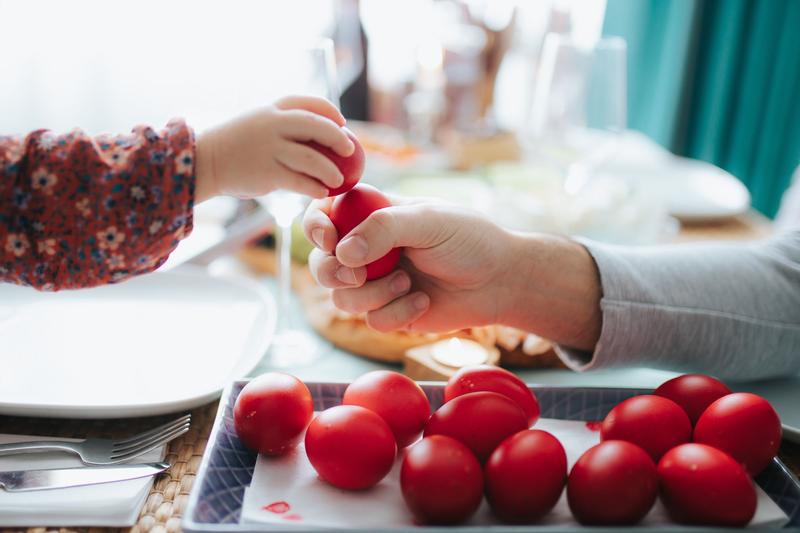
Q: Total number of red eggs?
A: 14